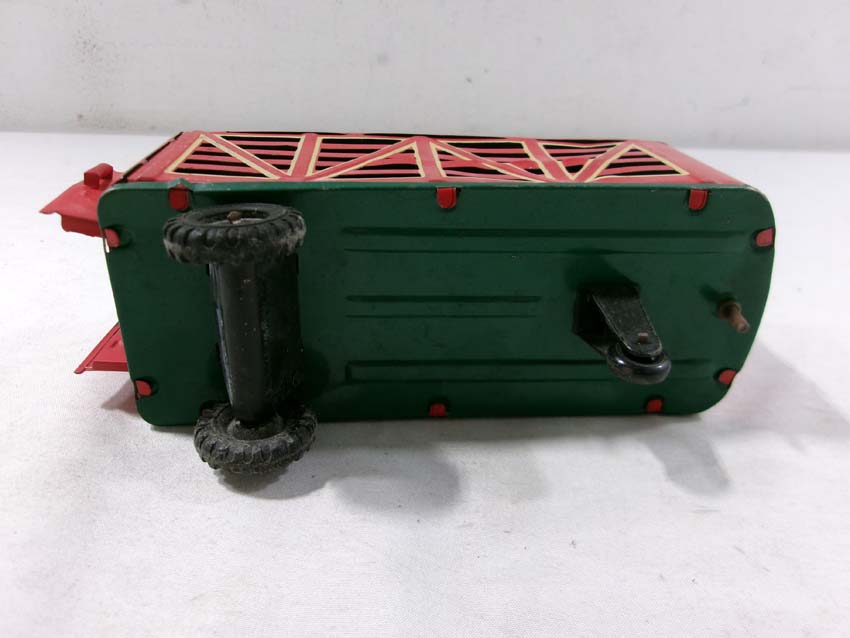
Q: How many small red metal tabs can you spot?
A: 9